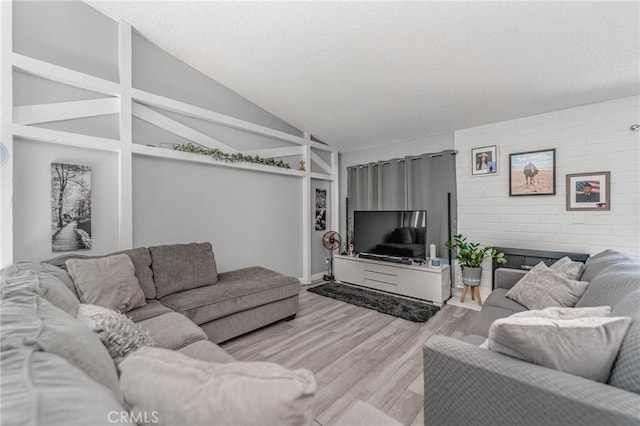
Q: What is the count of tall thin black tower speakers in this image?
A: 2